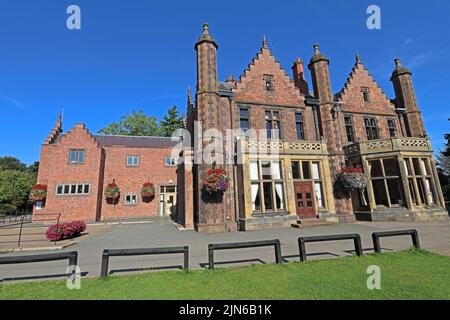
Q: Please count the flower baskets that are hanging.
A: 5